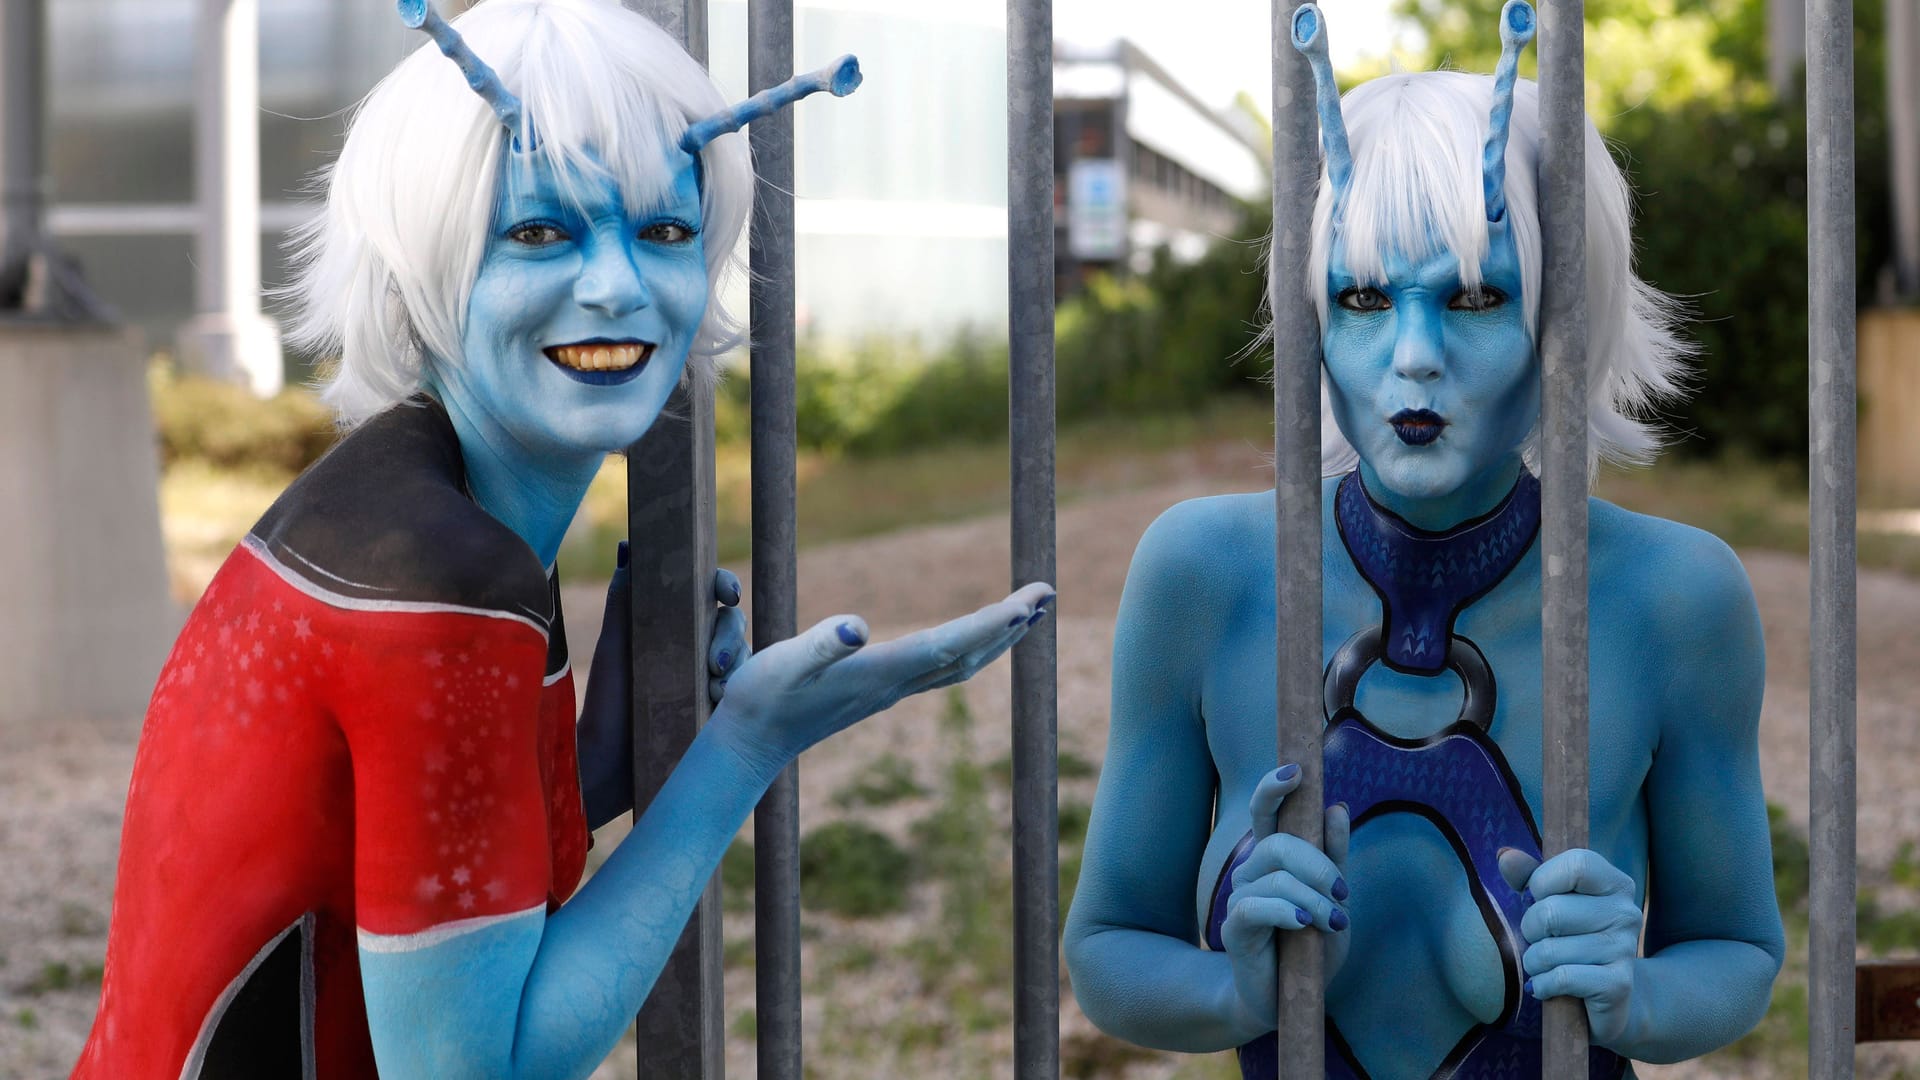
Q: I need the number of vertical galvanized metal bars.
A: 6